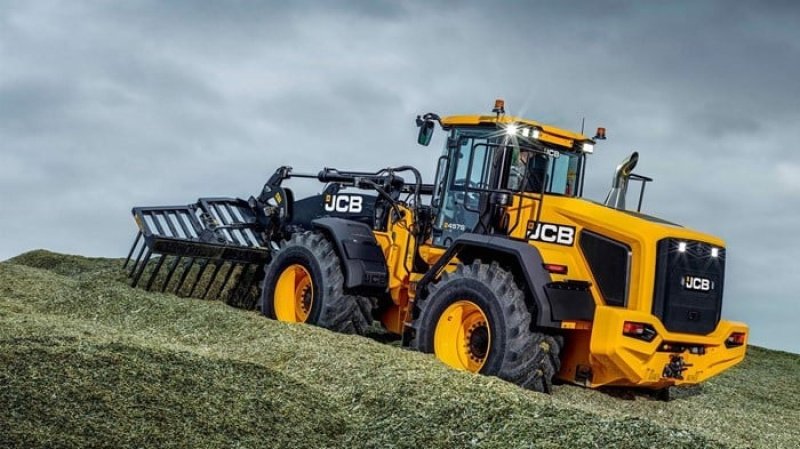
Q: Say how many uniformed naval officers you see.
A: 0